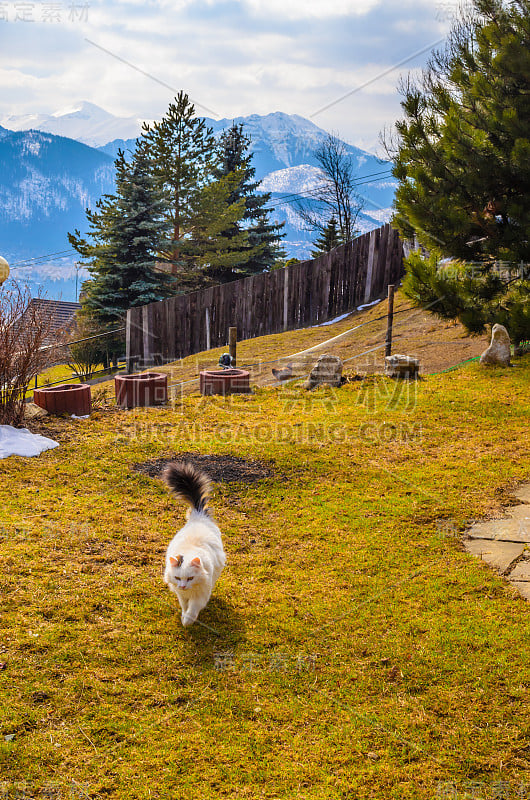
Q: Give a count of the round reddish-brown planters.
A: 3